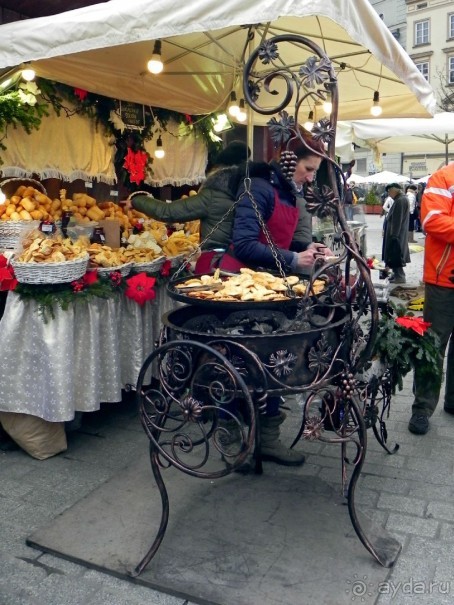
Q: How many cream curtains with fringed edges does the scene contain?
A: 2